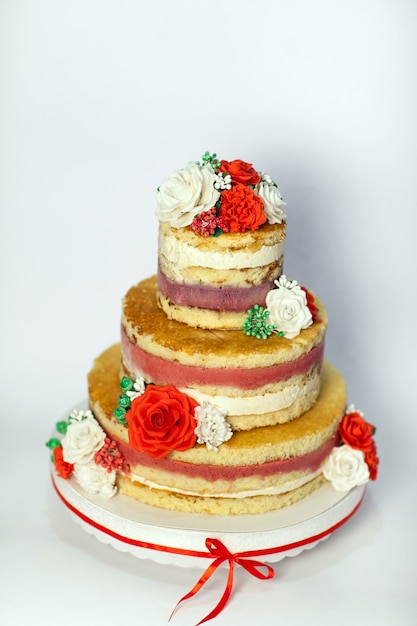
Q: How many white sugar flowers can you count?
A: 7